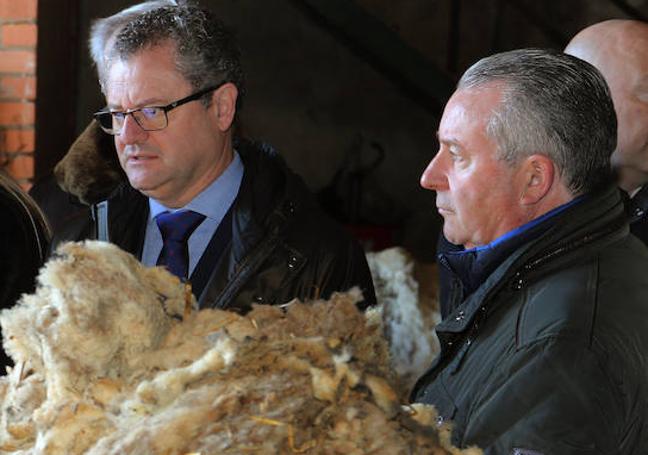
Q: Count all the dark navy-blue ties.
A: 1